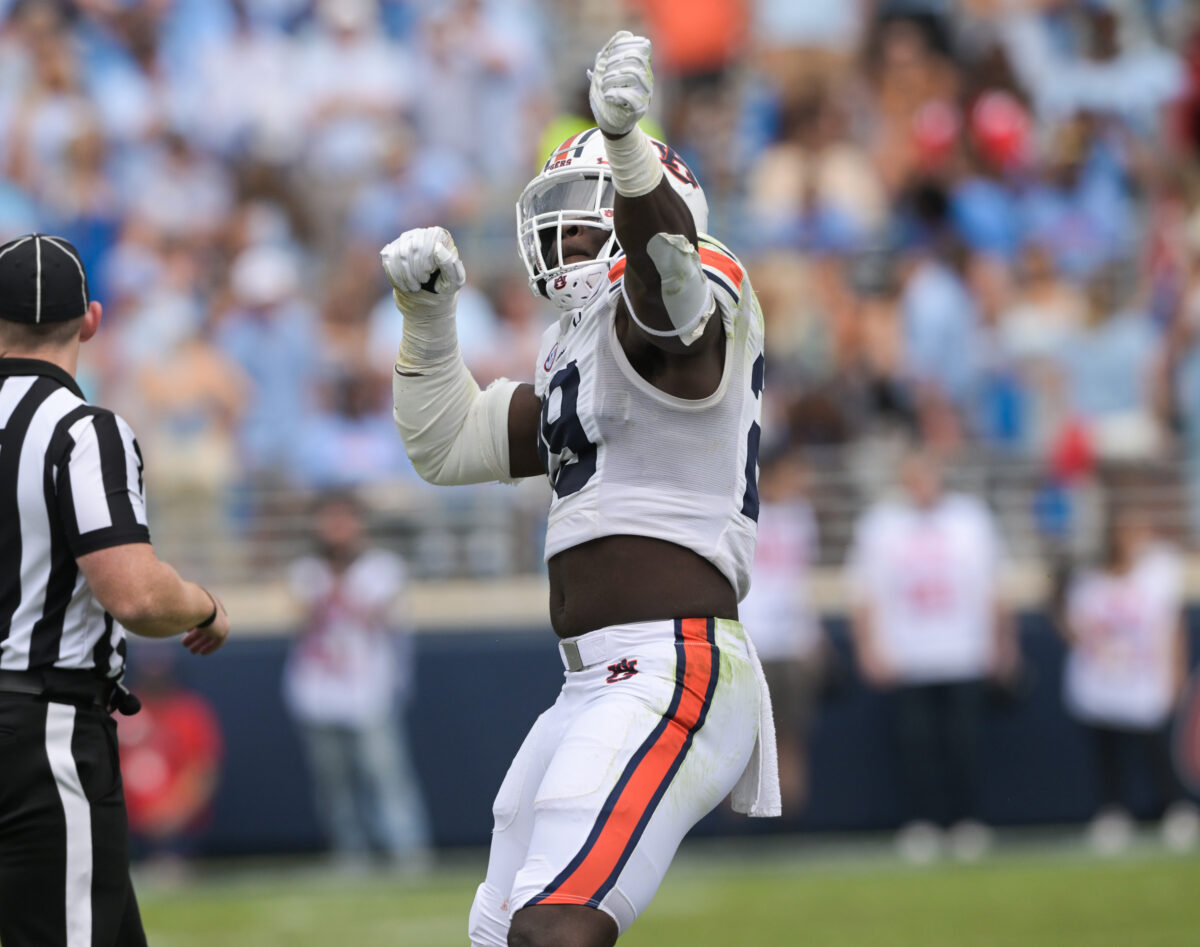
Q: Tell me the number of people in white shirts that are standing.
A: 4